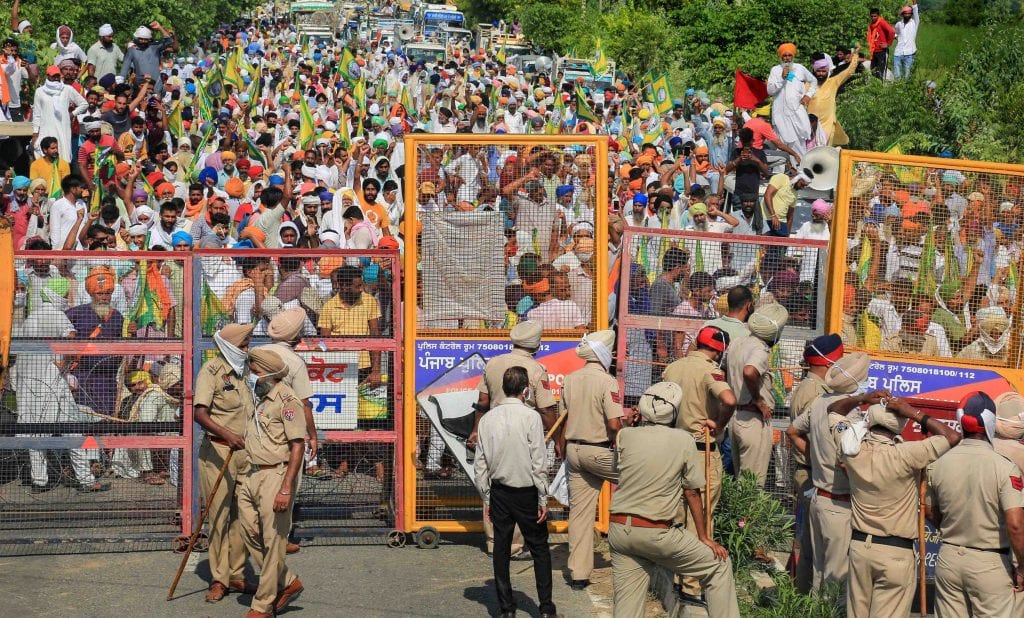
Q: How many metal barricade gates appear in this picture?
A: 5